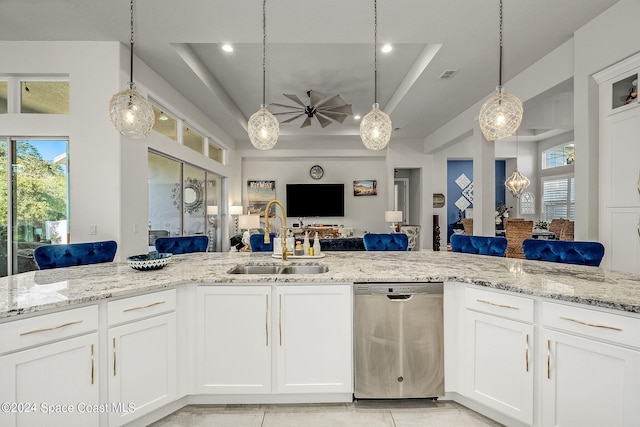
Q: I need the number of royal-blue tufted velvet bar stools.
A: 6